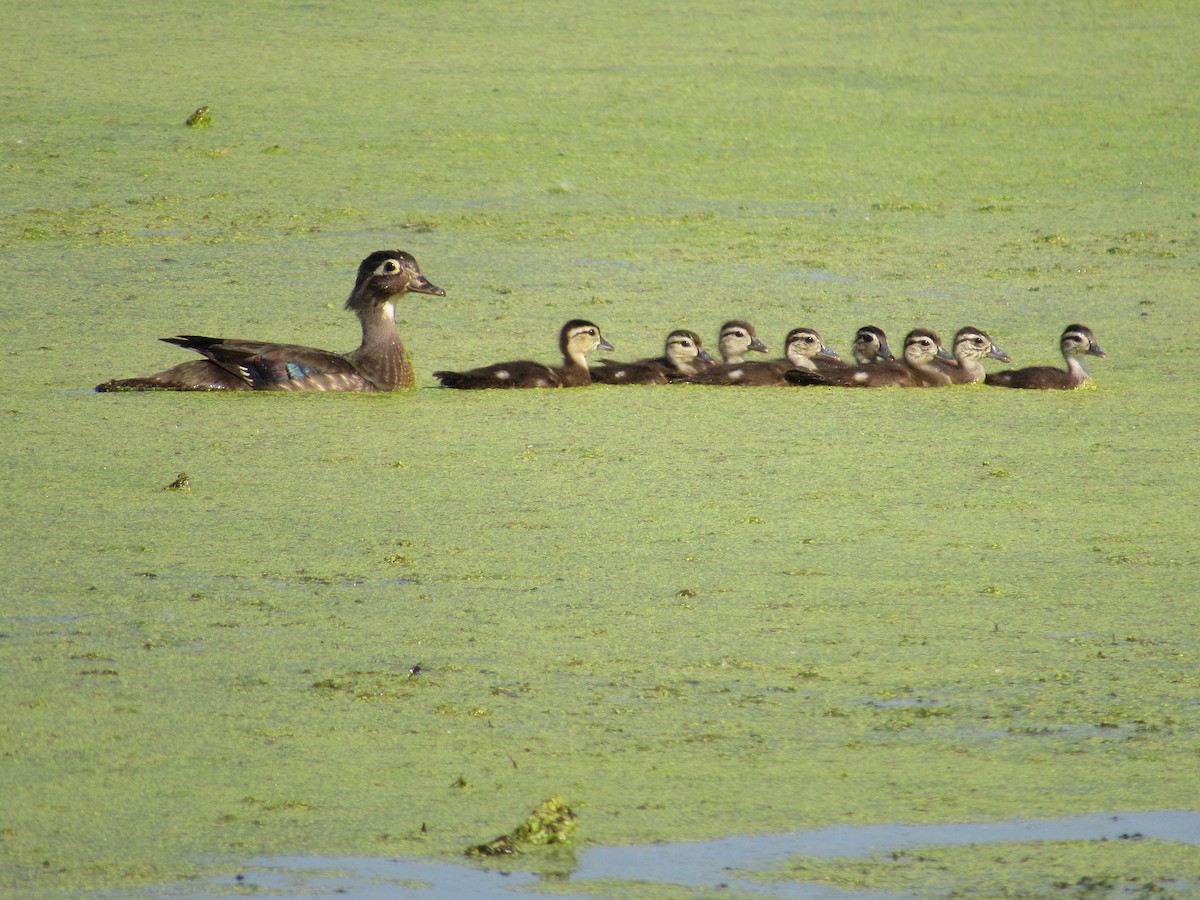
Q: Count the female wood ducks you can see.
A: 1